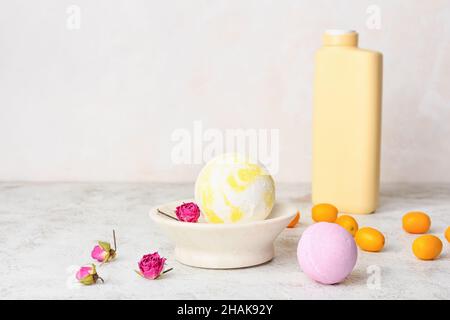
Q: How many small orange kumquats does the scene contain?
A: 7